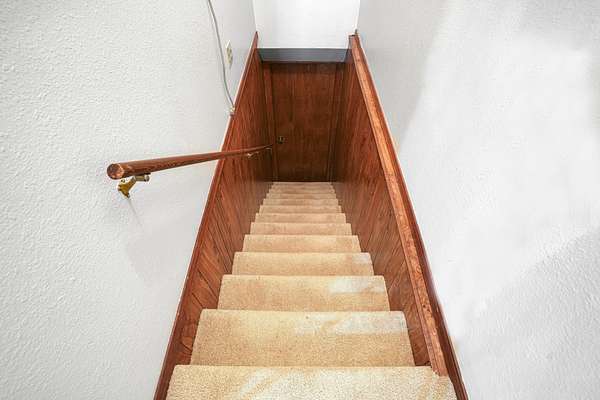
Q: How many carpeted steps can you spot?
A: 13